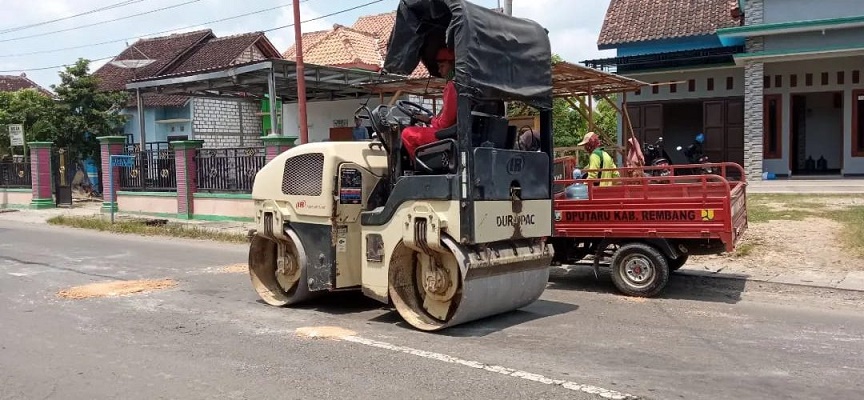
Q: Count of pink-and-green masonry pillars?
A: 4